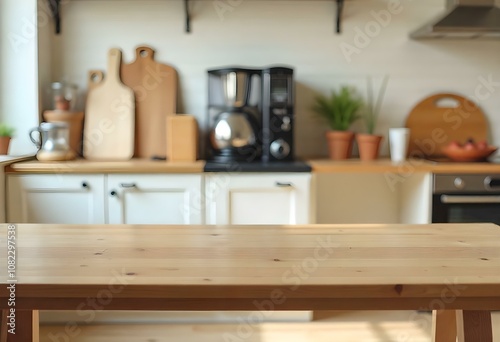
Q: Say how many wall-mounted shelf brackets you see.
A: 3